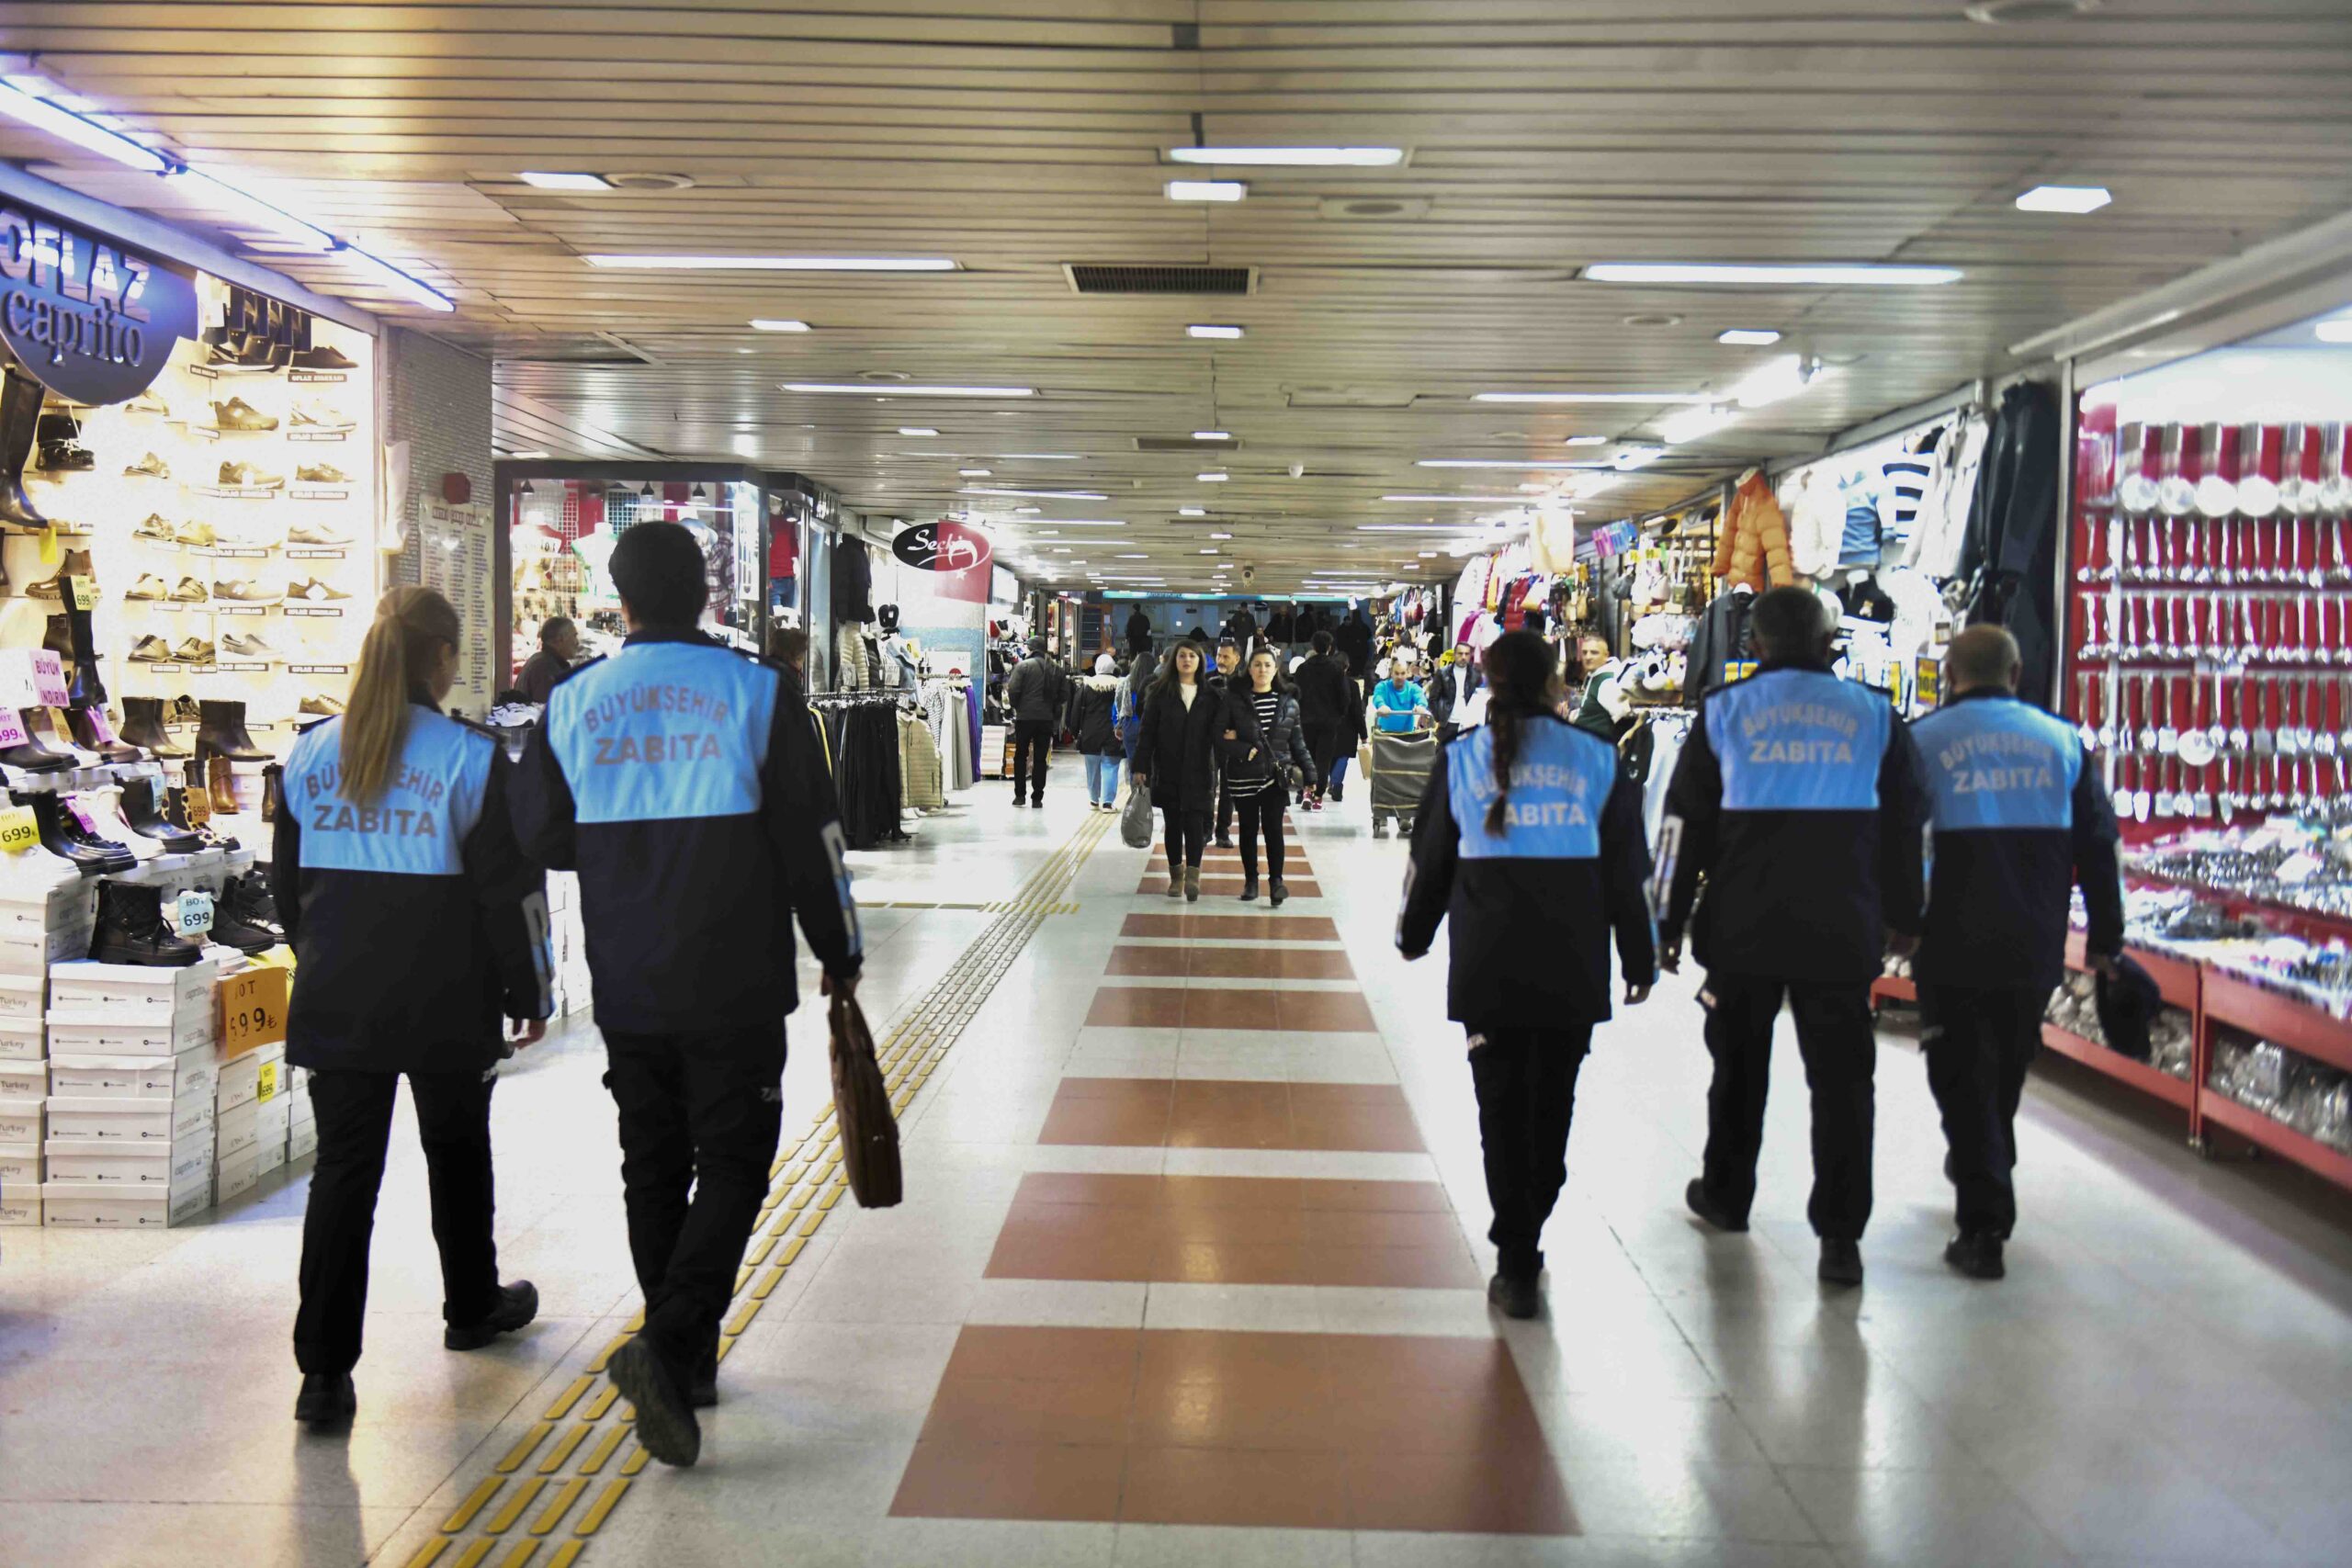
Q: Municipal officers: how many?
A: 5